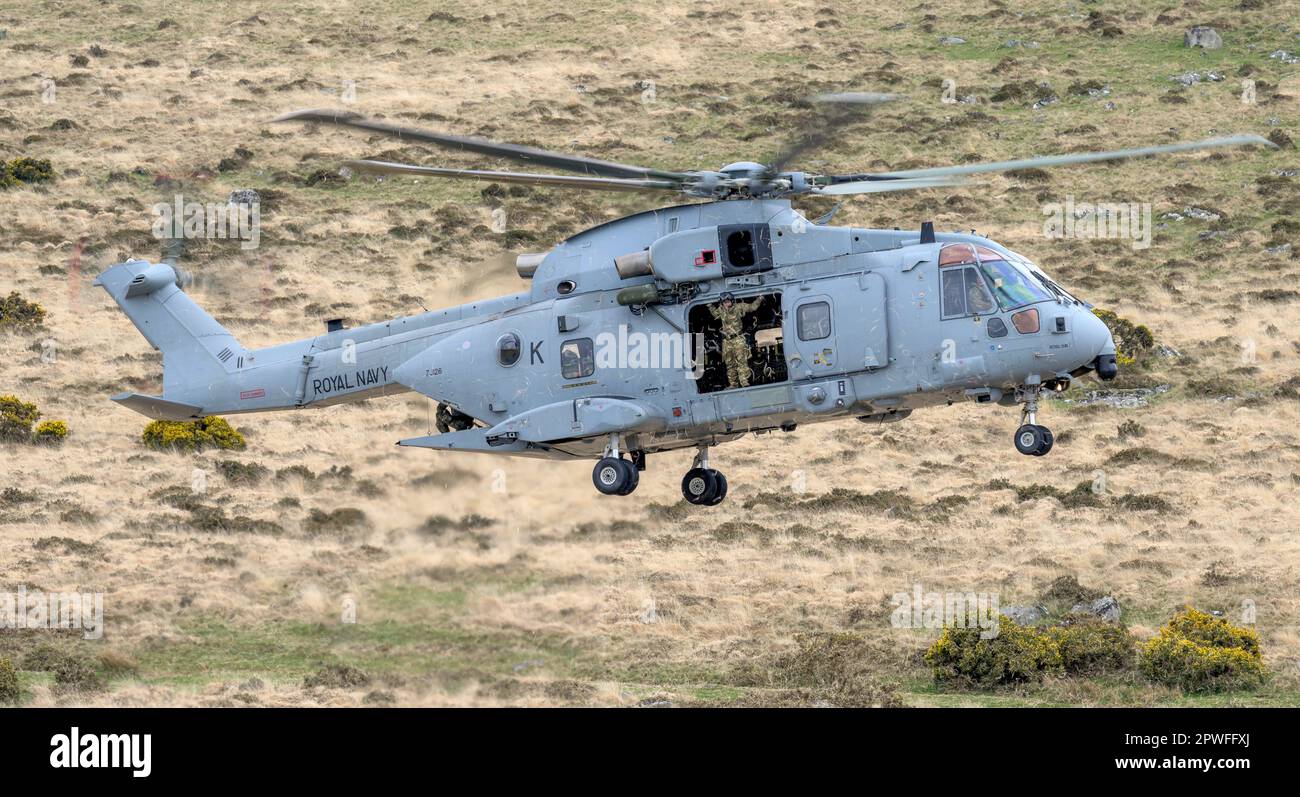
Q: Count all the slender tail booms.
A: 1